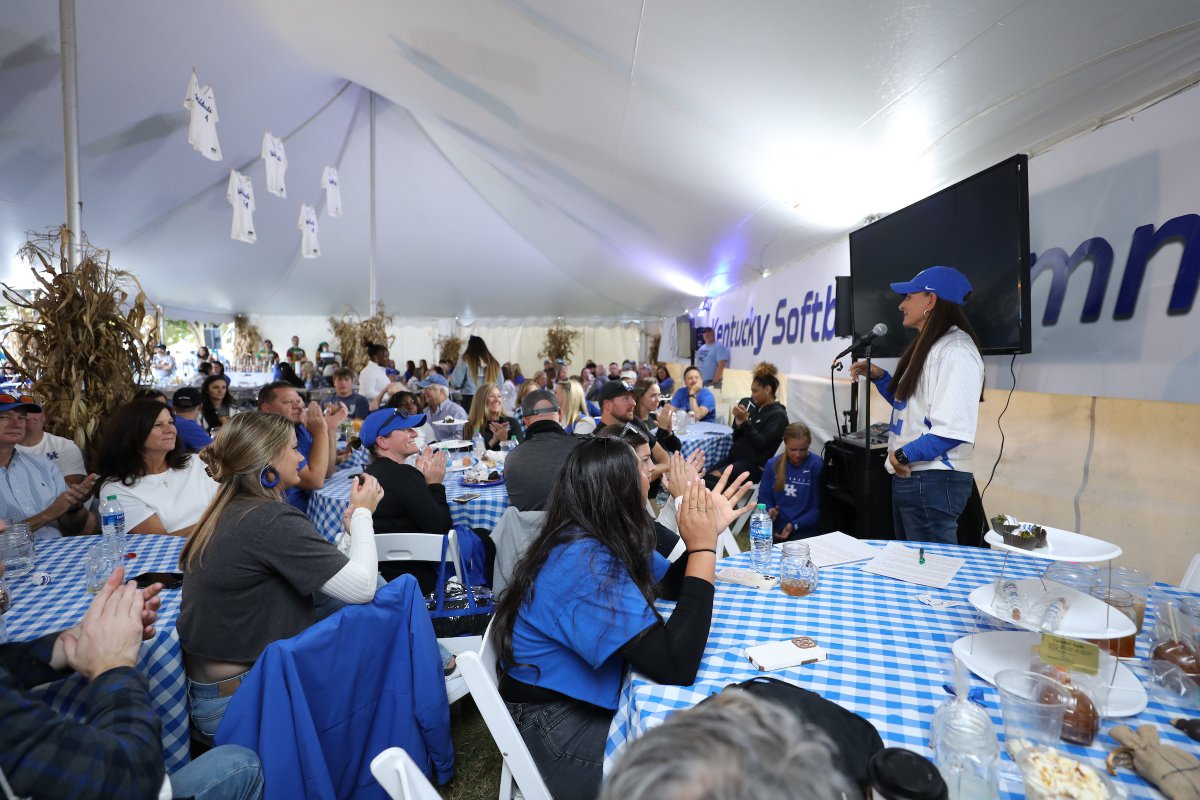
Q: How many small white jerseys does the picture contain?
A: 5